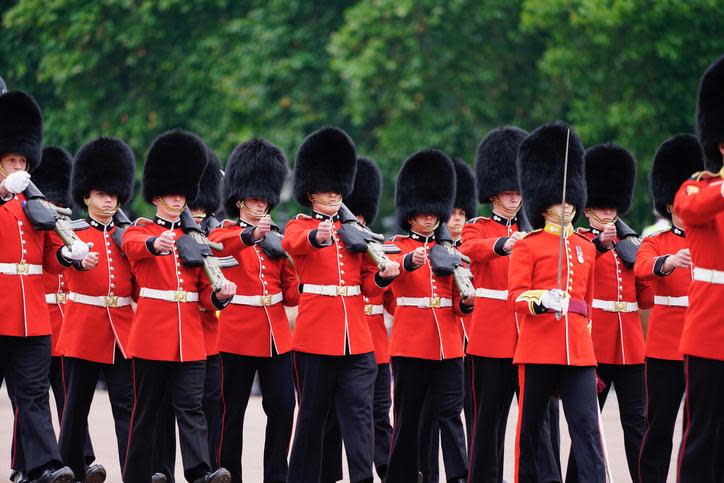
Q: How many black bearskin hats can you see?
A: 15